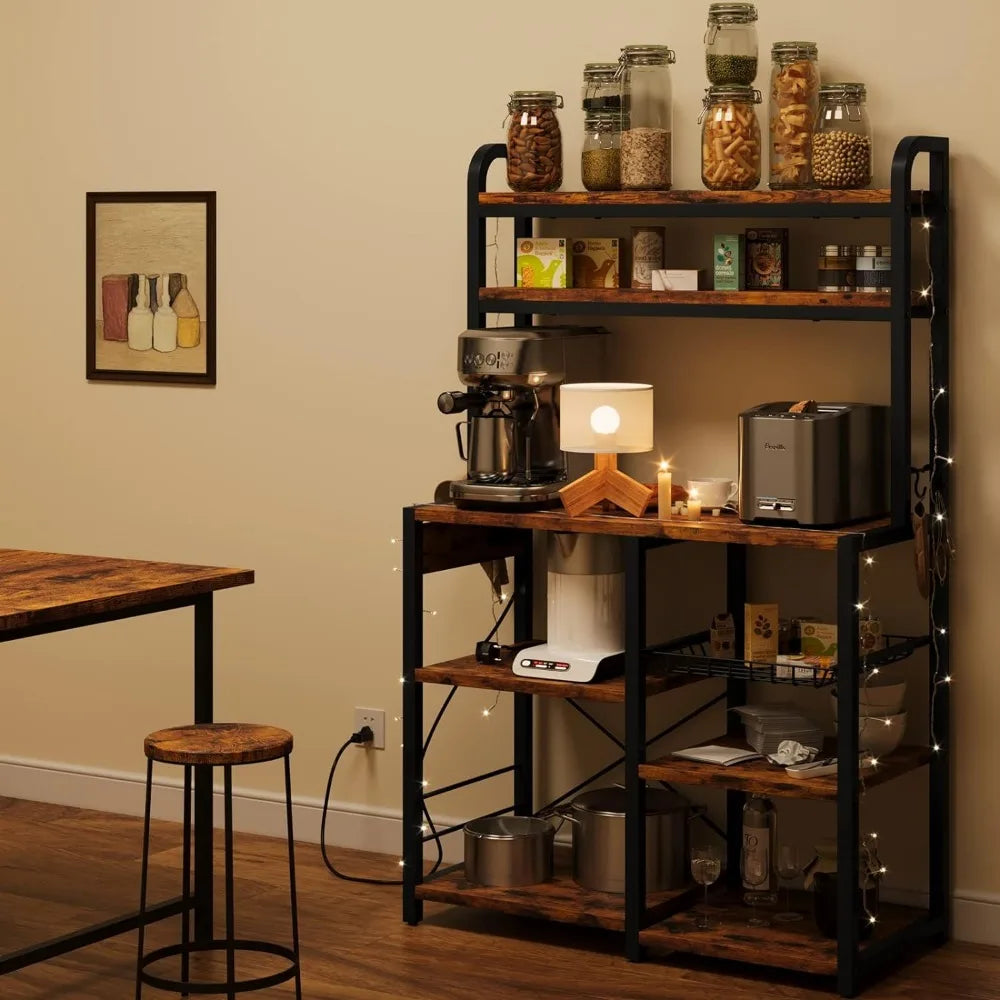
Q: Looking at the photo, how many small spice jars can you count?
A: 2